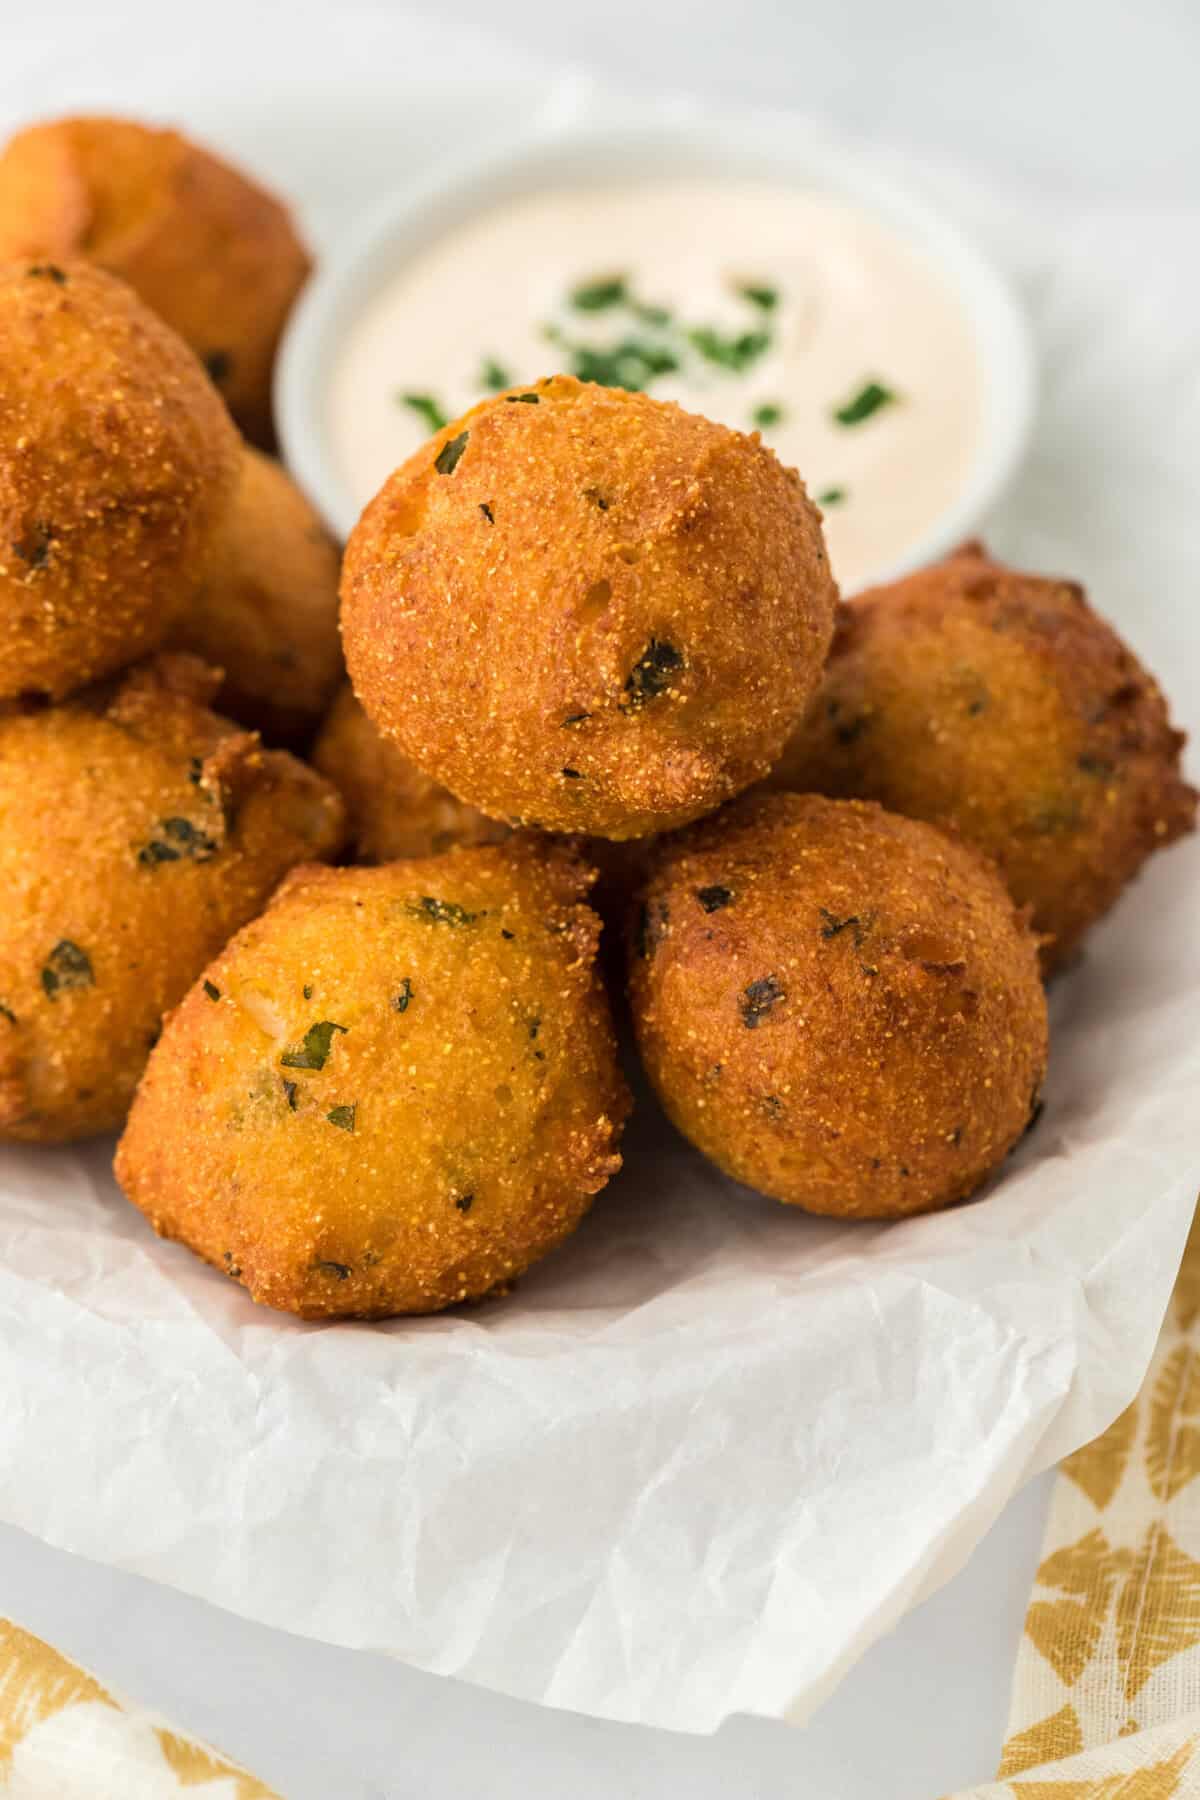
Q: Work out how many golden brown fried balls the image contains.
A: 9